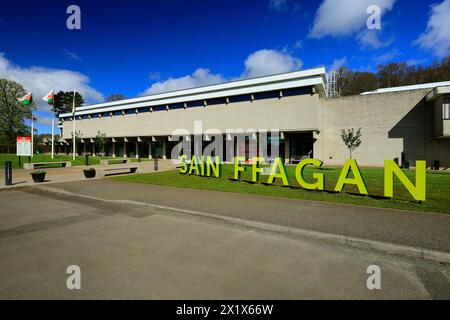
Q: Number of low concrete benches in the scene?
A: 3